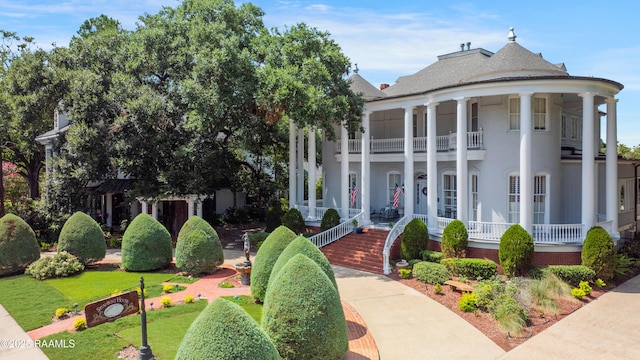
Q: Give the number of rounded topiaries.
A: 14